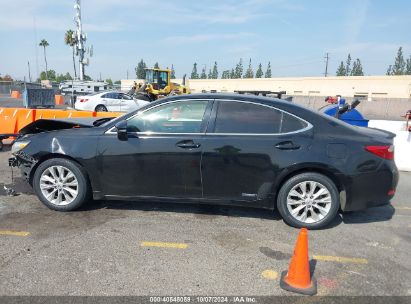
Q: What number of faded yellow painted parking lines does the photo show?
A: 3